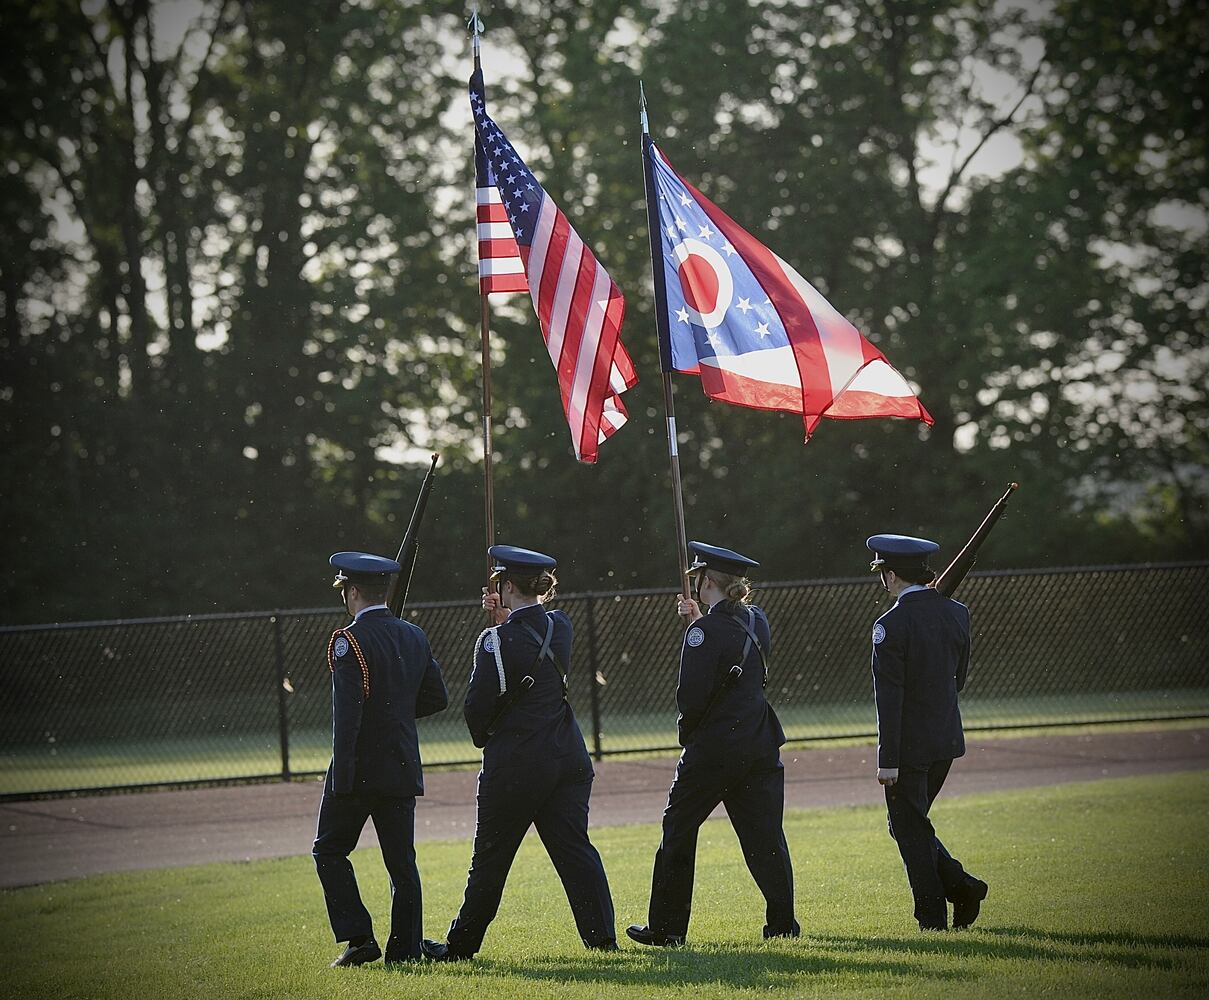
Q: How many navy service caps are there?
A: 4